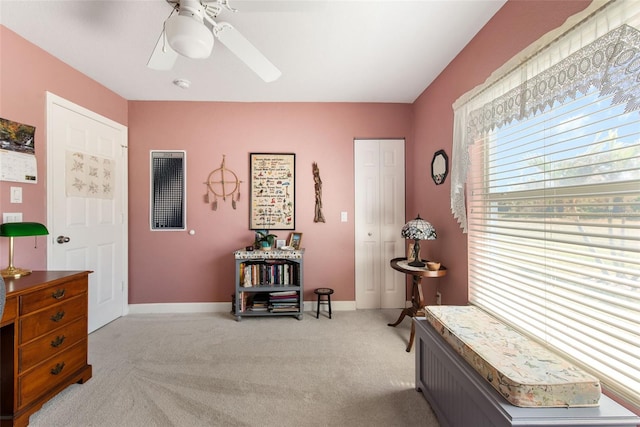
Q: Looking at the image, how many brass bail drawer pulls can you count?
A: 4